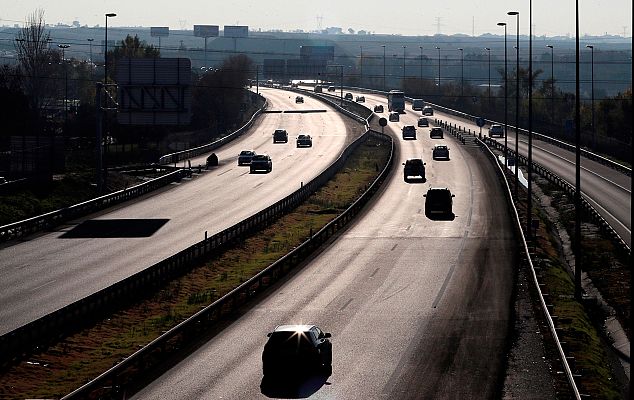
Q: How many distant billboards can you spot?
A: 3